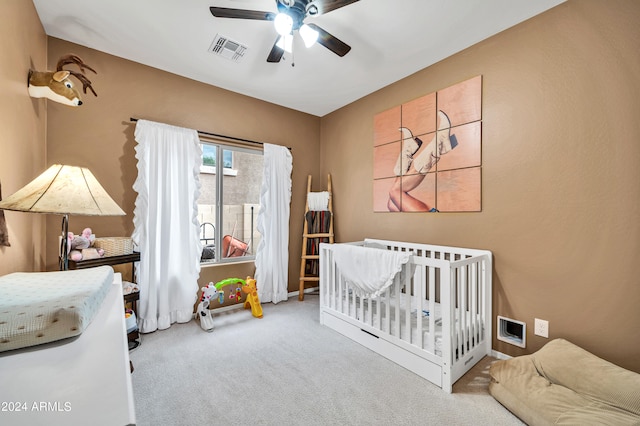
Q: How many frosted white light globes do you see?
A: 3